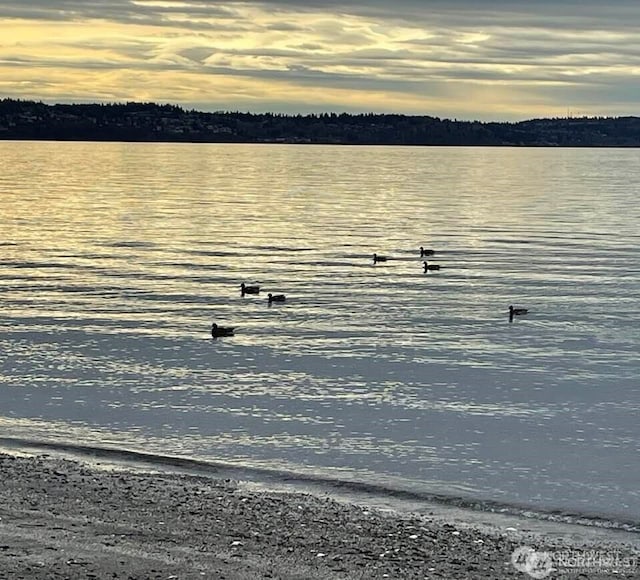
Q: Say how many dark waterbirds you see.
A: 7